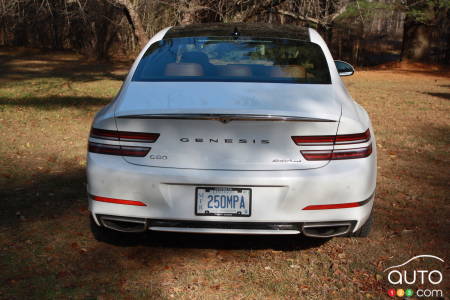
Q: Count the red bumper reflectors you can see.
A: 2